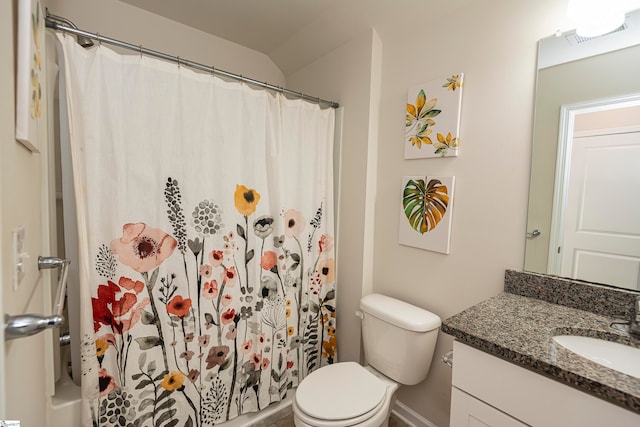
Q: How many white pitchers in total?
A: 0